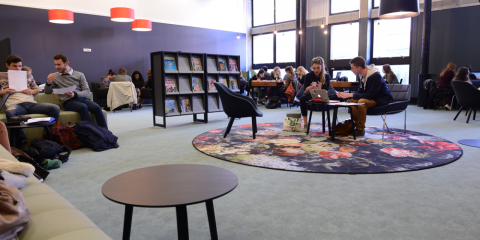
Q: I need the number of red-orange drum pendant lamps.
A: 3